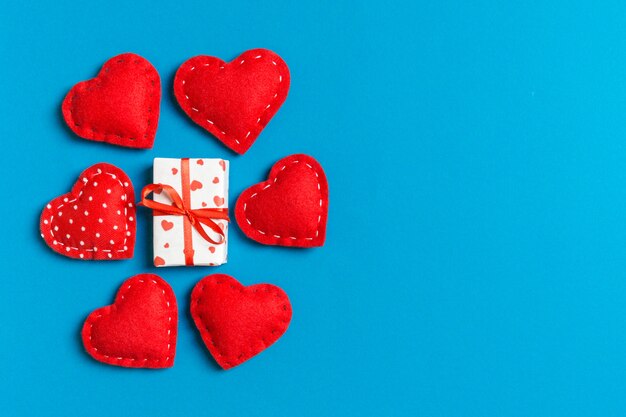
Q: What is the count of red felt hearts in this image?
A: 6